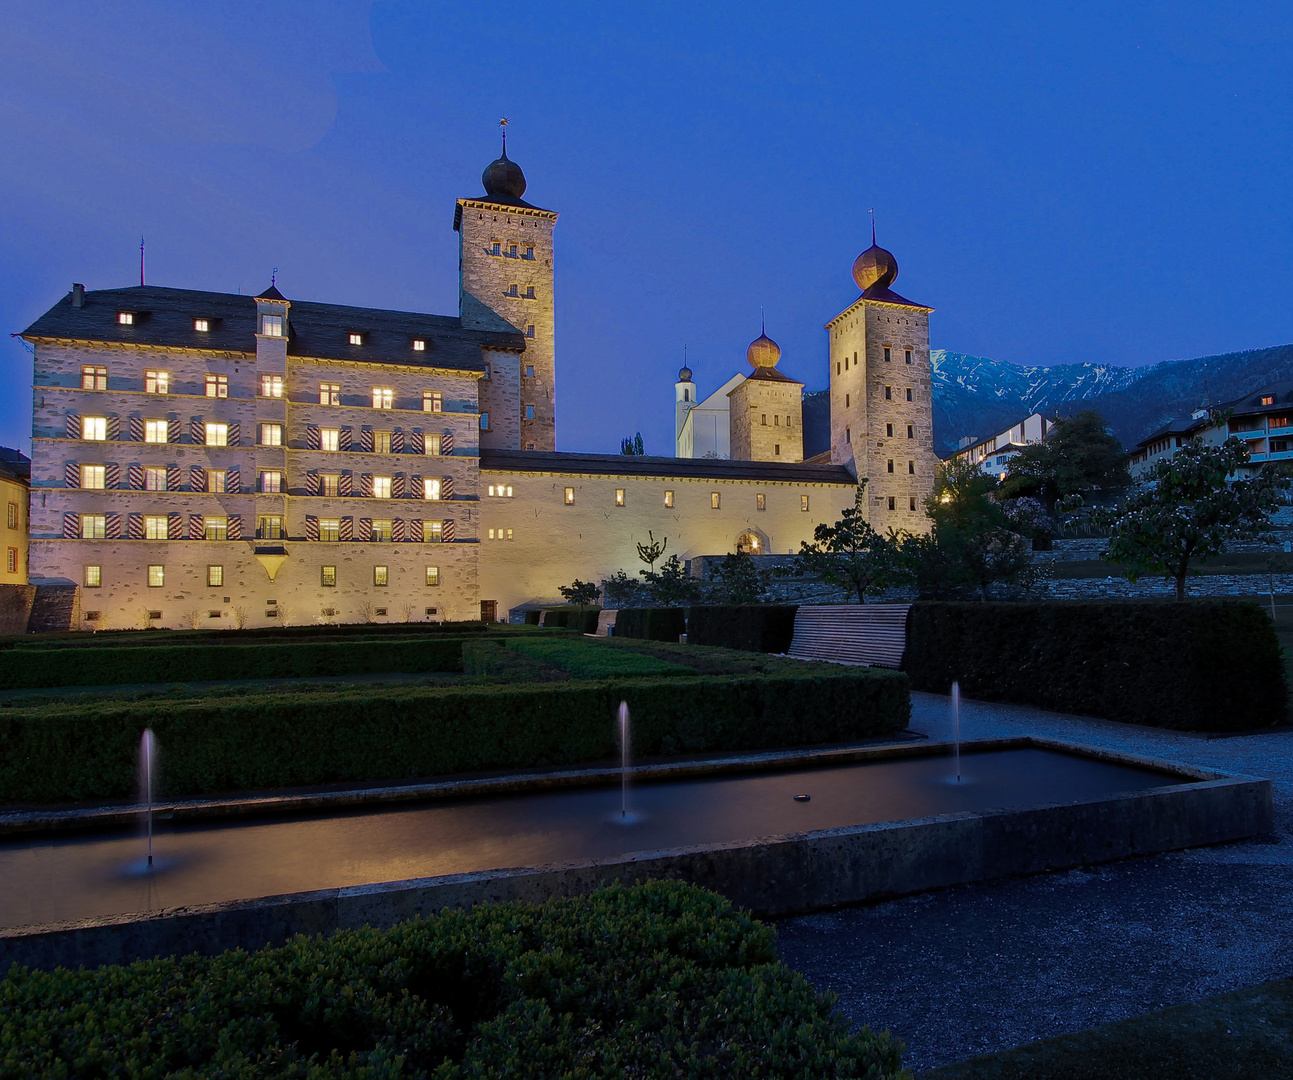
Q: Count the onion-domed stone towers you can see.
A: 3